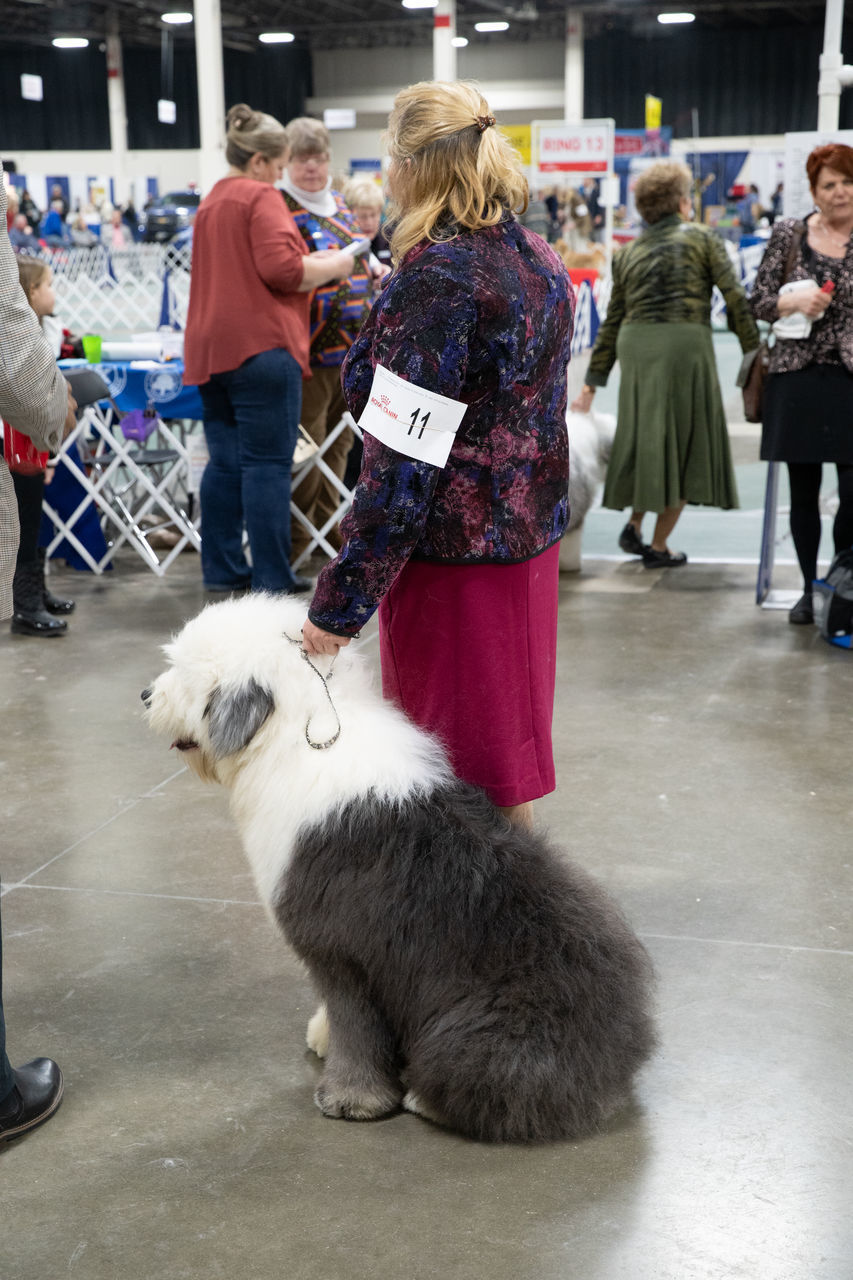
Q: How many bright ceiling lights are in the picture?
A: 7